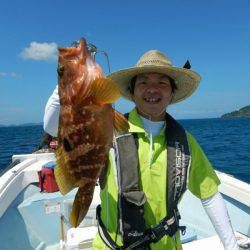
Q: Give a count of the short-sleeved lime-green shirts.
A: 1